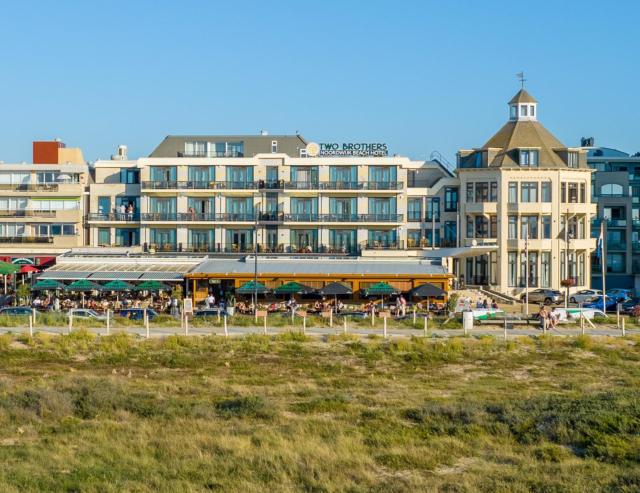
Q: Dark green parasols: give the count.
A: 7